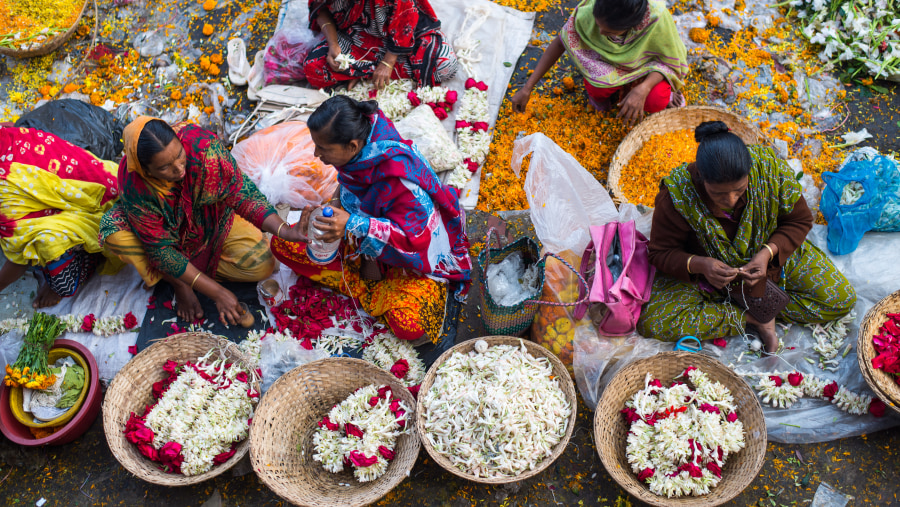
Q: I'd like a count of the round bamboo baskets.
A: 7